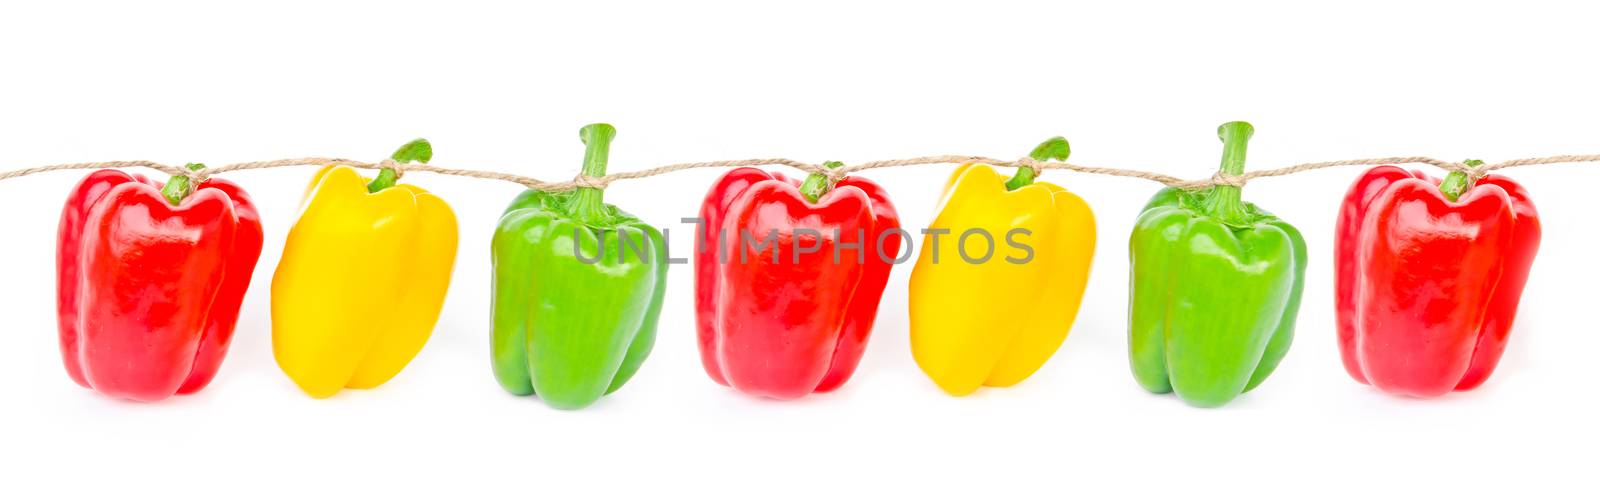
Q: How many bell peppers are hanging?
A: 7